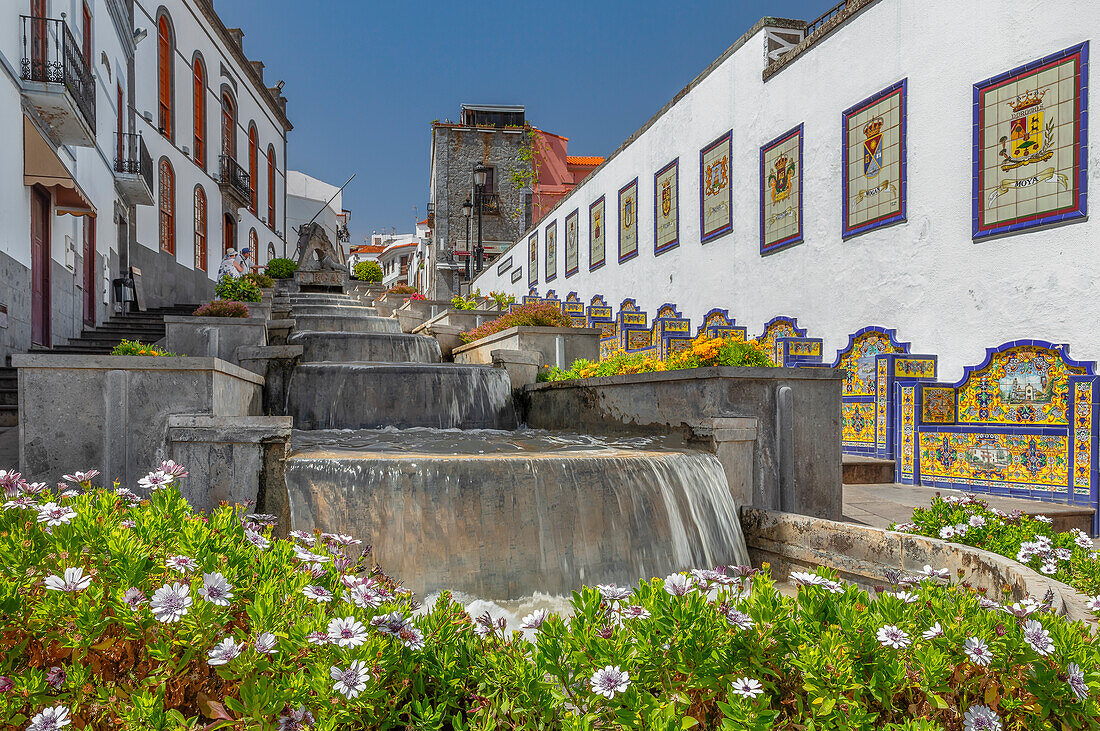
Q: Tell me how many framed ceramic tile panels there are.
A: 10